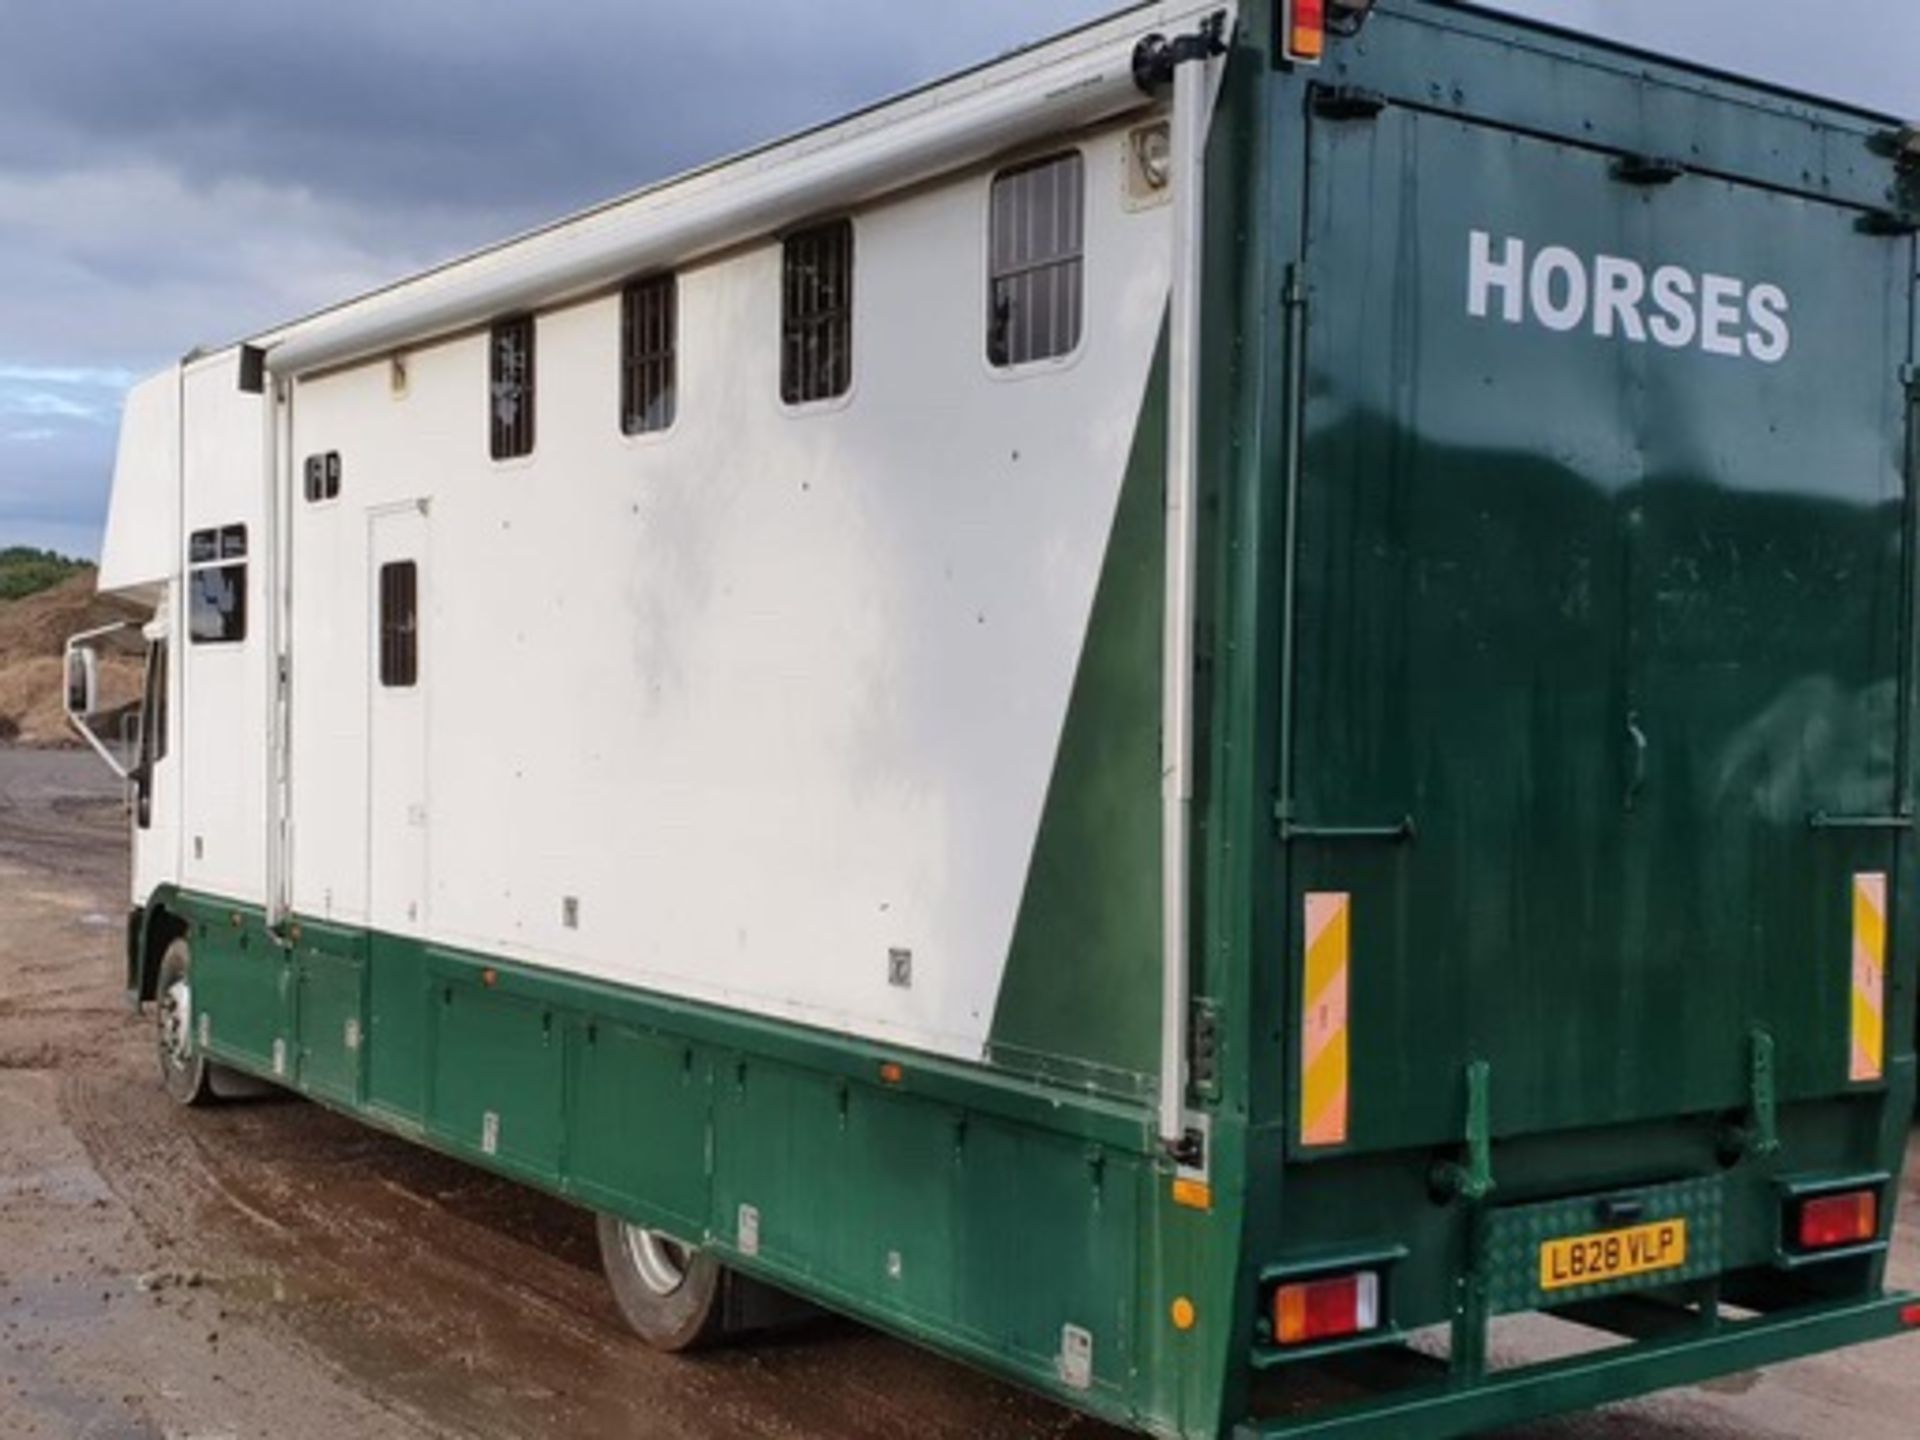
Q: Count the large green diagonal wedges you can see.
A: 1